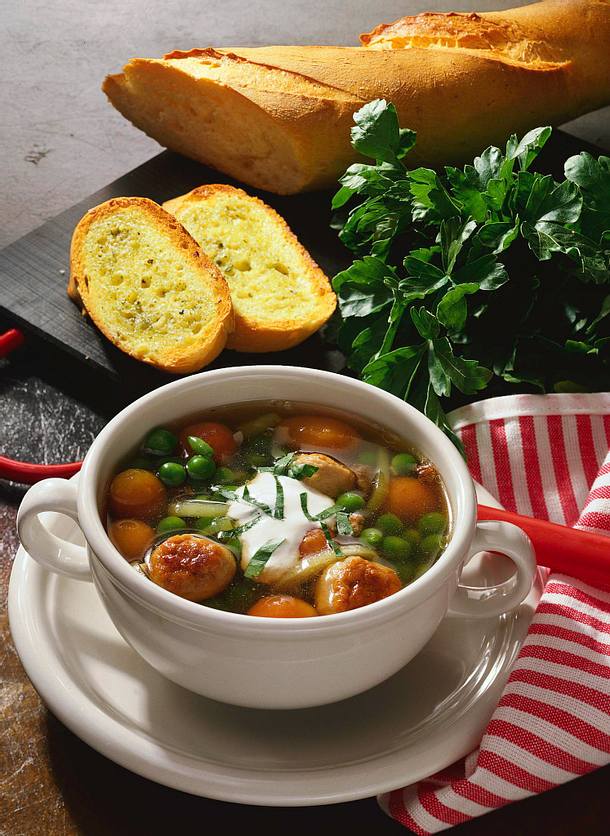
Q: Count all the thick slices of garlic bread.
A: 2